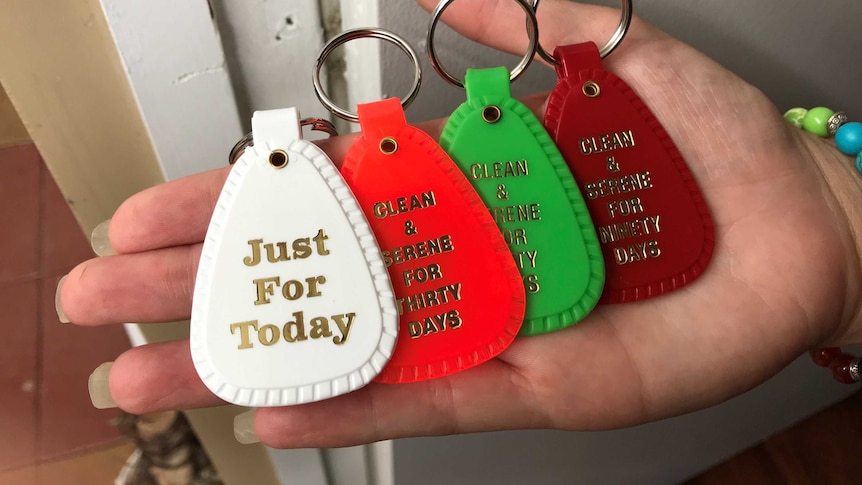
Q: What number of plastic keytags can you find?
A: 4